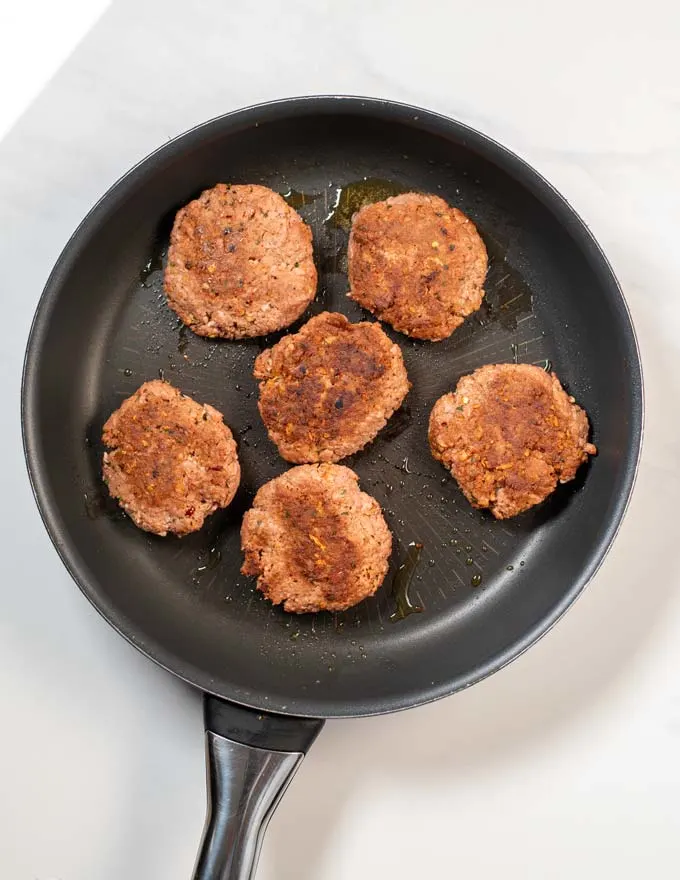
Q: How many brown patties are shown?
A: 6